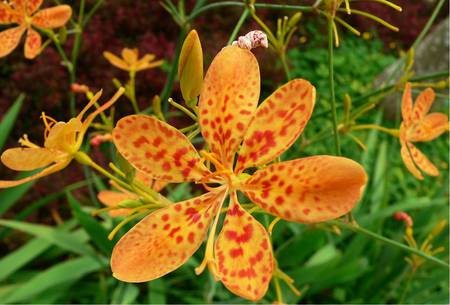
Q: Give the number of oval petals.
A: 6